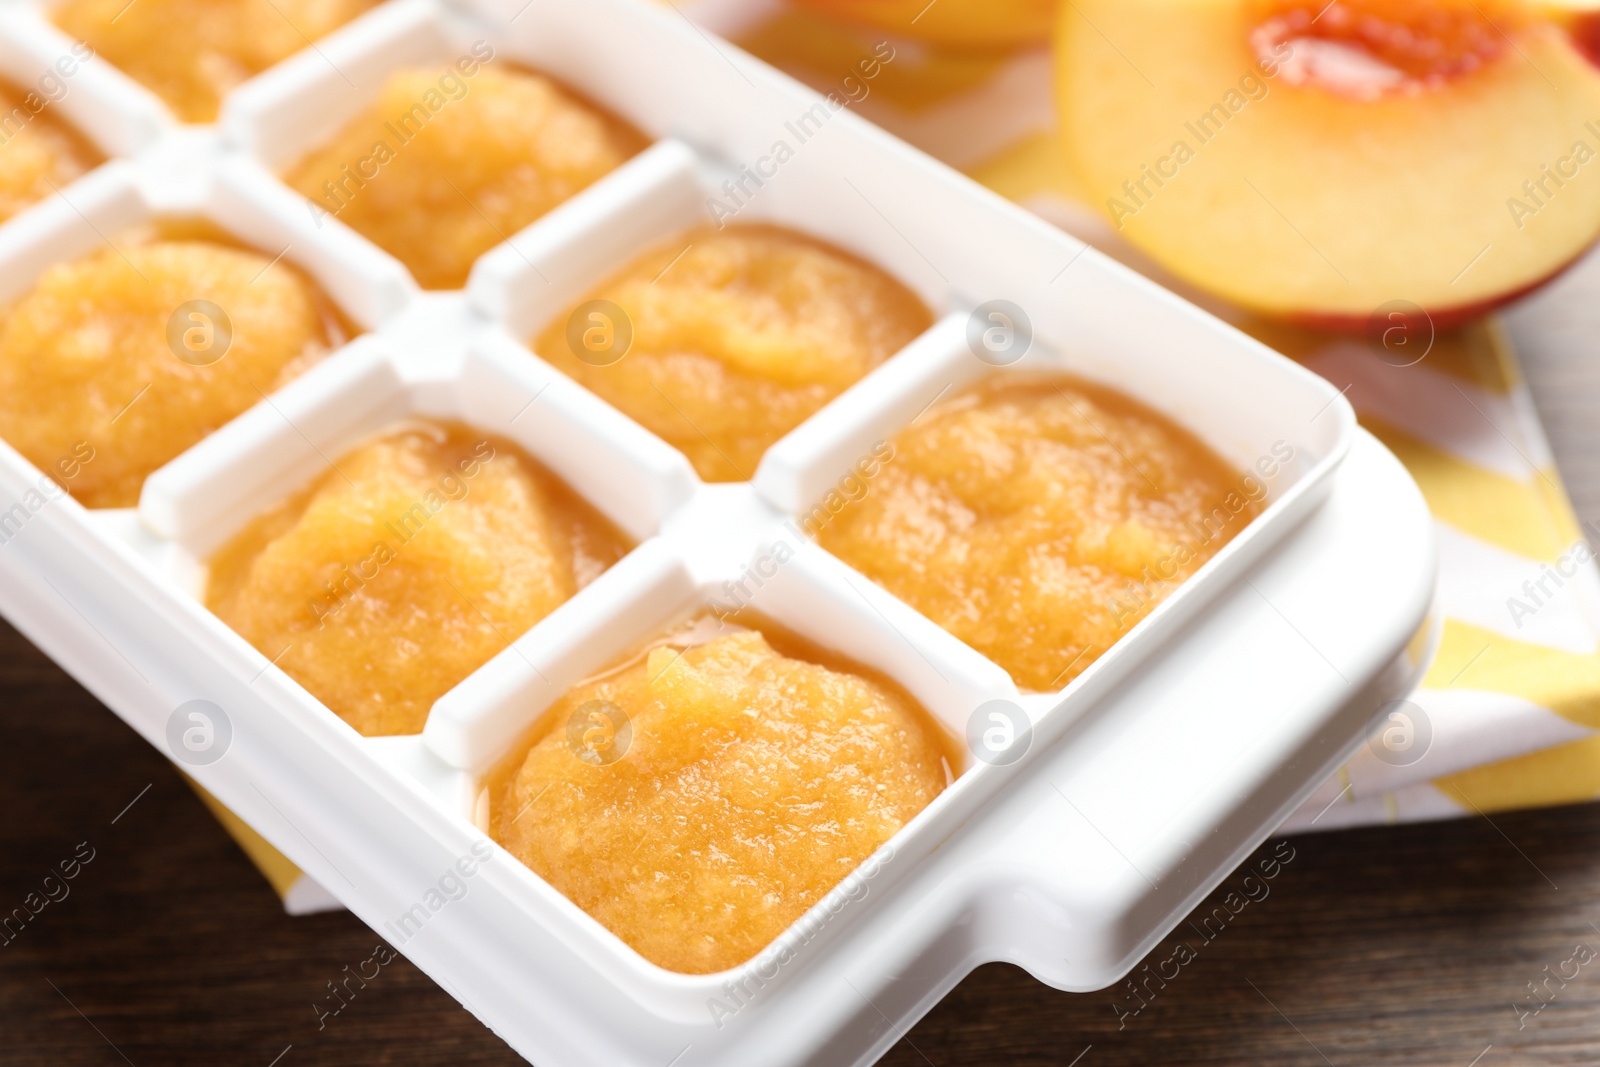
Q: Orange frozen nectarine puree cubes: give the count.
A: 8